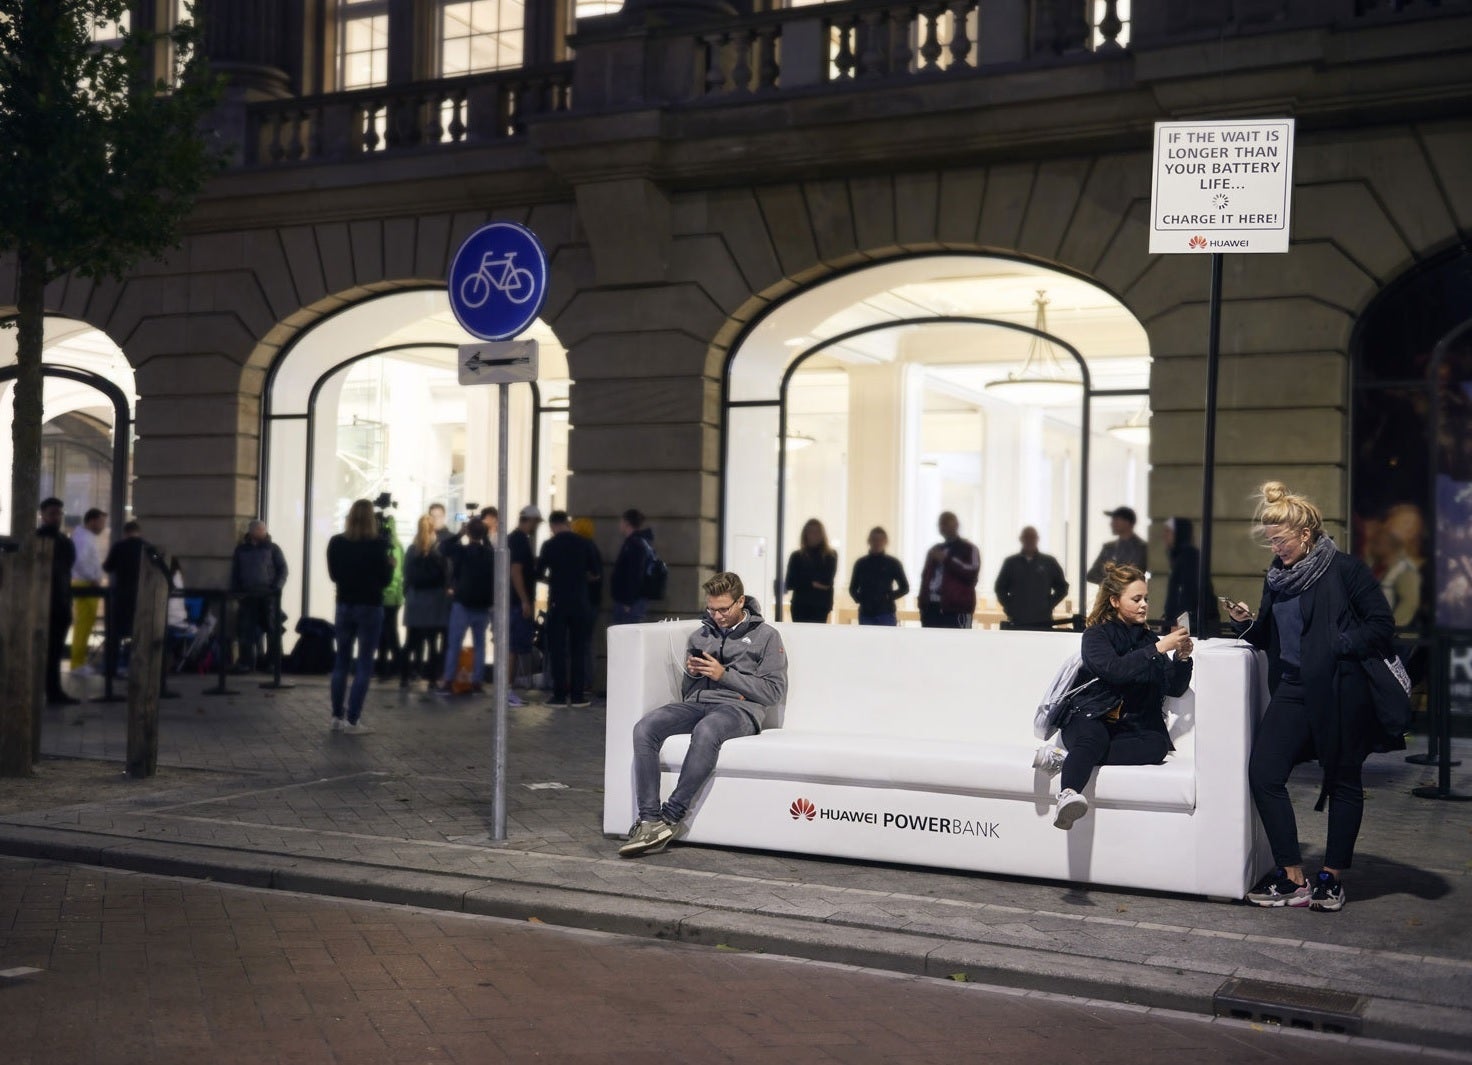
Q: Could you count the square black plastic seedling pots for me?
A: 0